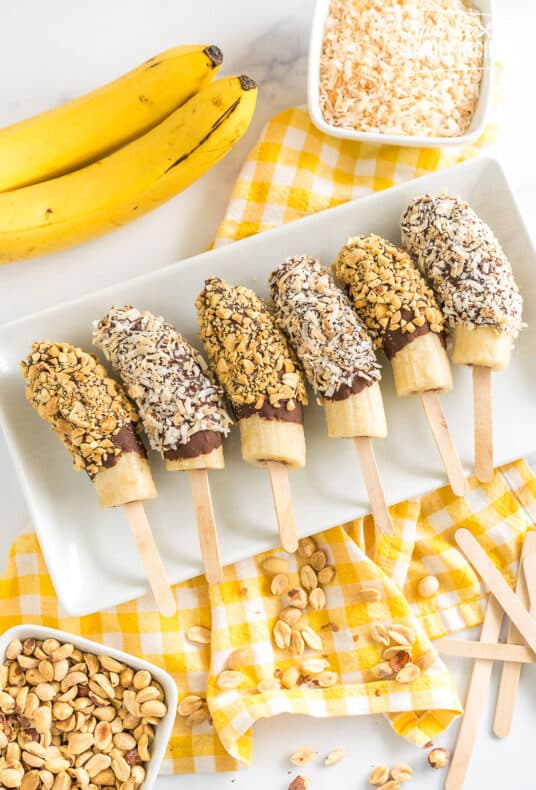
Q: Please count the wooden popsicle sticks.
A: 11